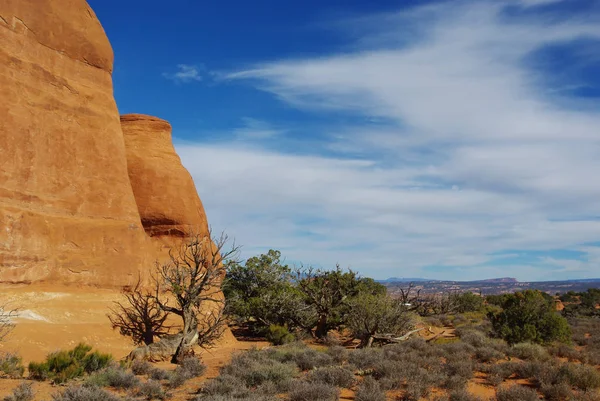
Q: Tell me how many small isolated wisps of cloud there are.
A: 1